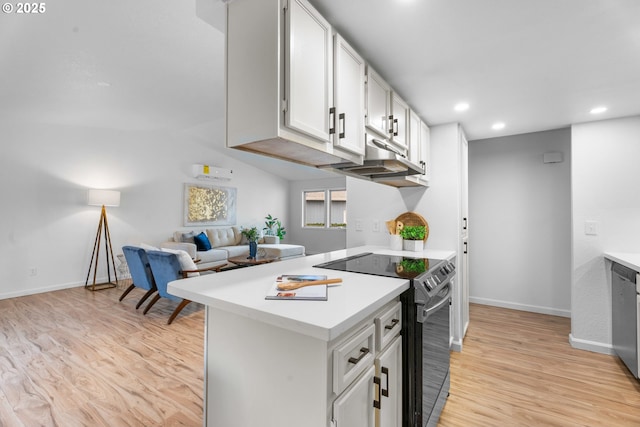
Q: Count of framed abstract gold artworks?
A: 1